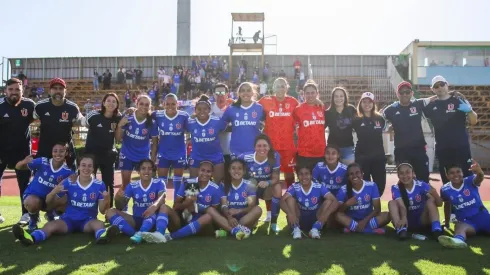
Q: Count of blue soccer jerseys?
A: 15